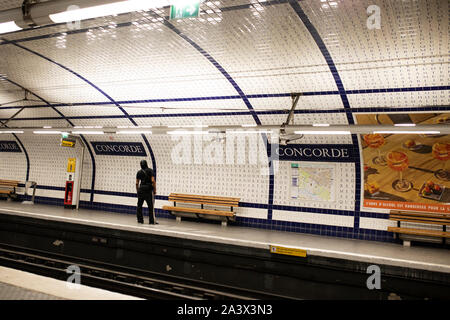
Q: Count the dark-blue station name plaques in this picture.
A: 3